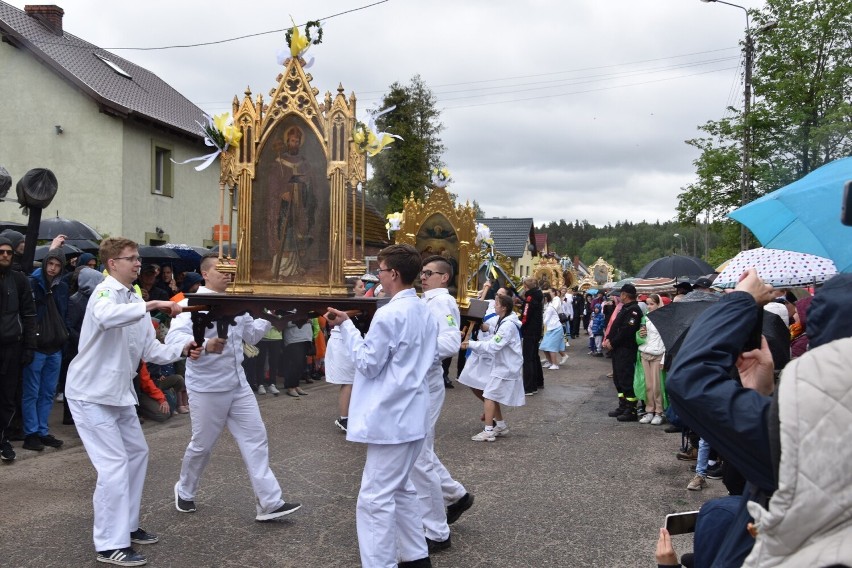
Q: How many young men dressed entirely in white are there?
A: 4